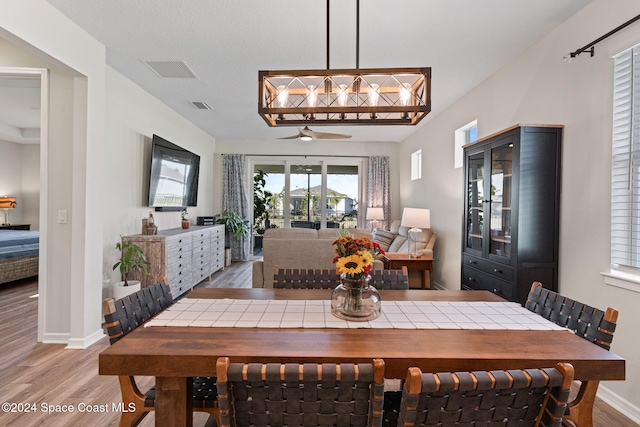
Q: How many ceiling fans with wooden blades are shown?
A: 1